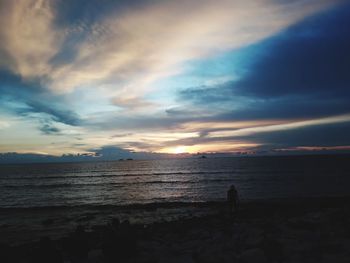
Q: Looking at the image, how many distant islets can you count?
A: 3